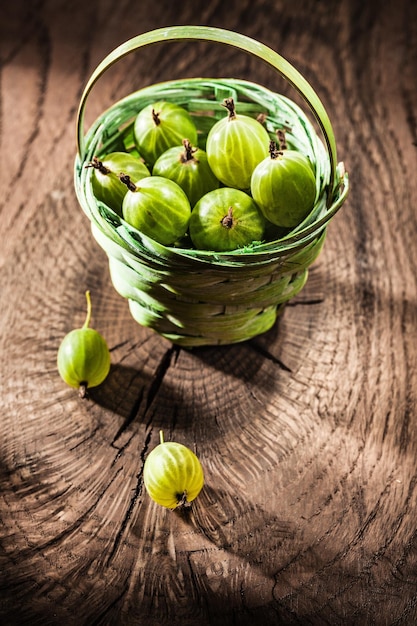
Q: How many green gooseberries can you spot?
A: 9